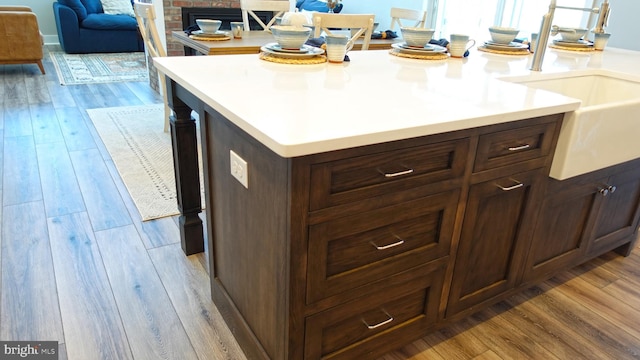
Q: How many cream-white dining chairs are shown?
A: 4